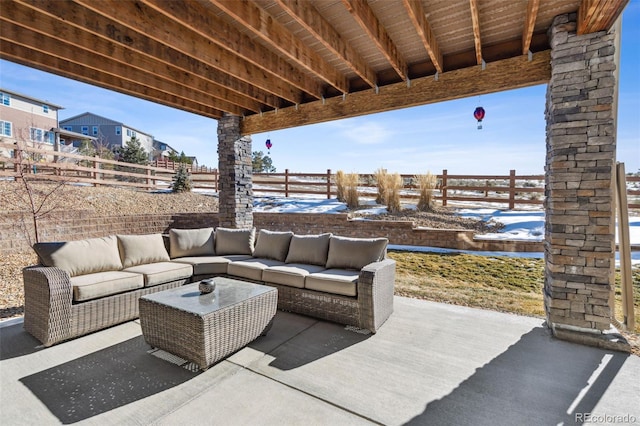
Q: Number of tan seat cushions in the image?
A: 6